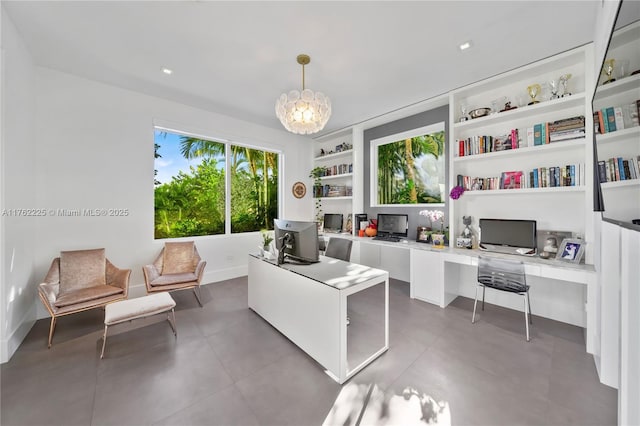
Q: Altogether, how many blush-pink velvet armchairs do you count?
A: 2